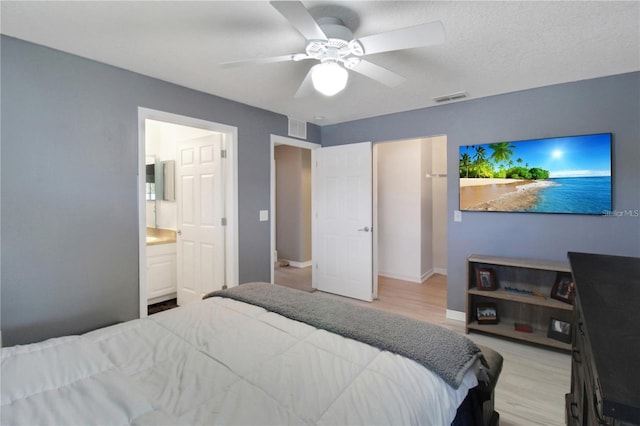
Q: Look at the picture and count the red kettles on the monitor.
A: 0